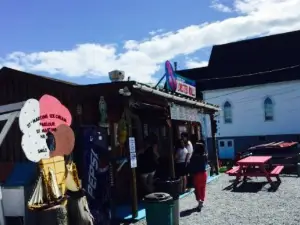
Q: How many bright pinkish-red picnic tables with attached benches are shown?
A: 1